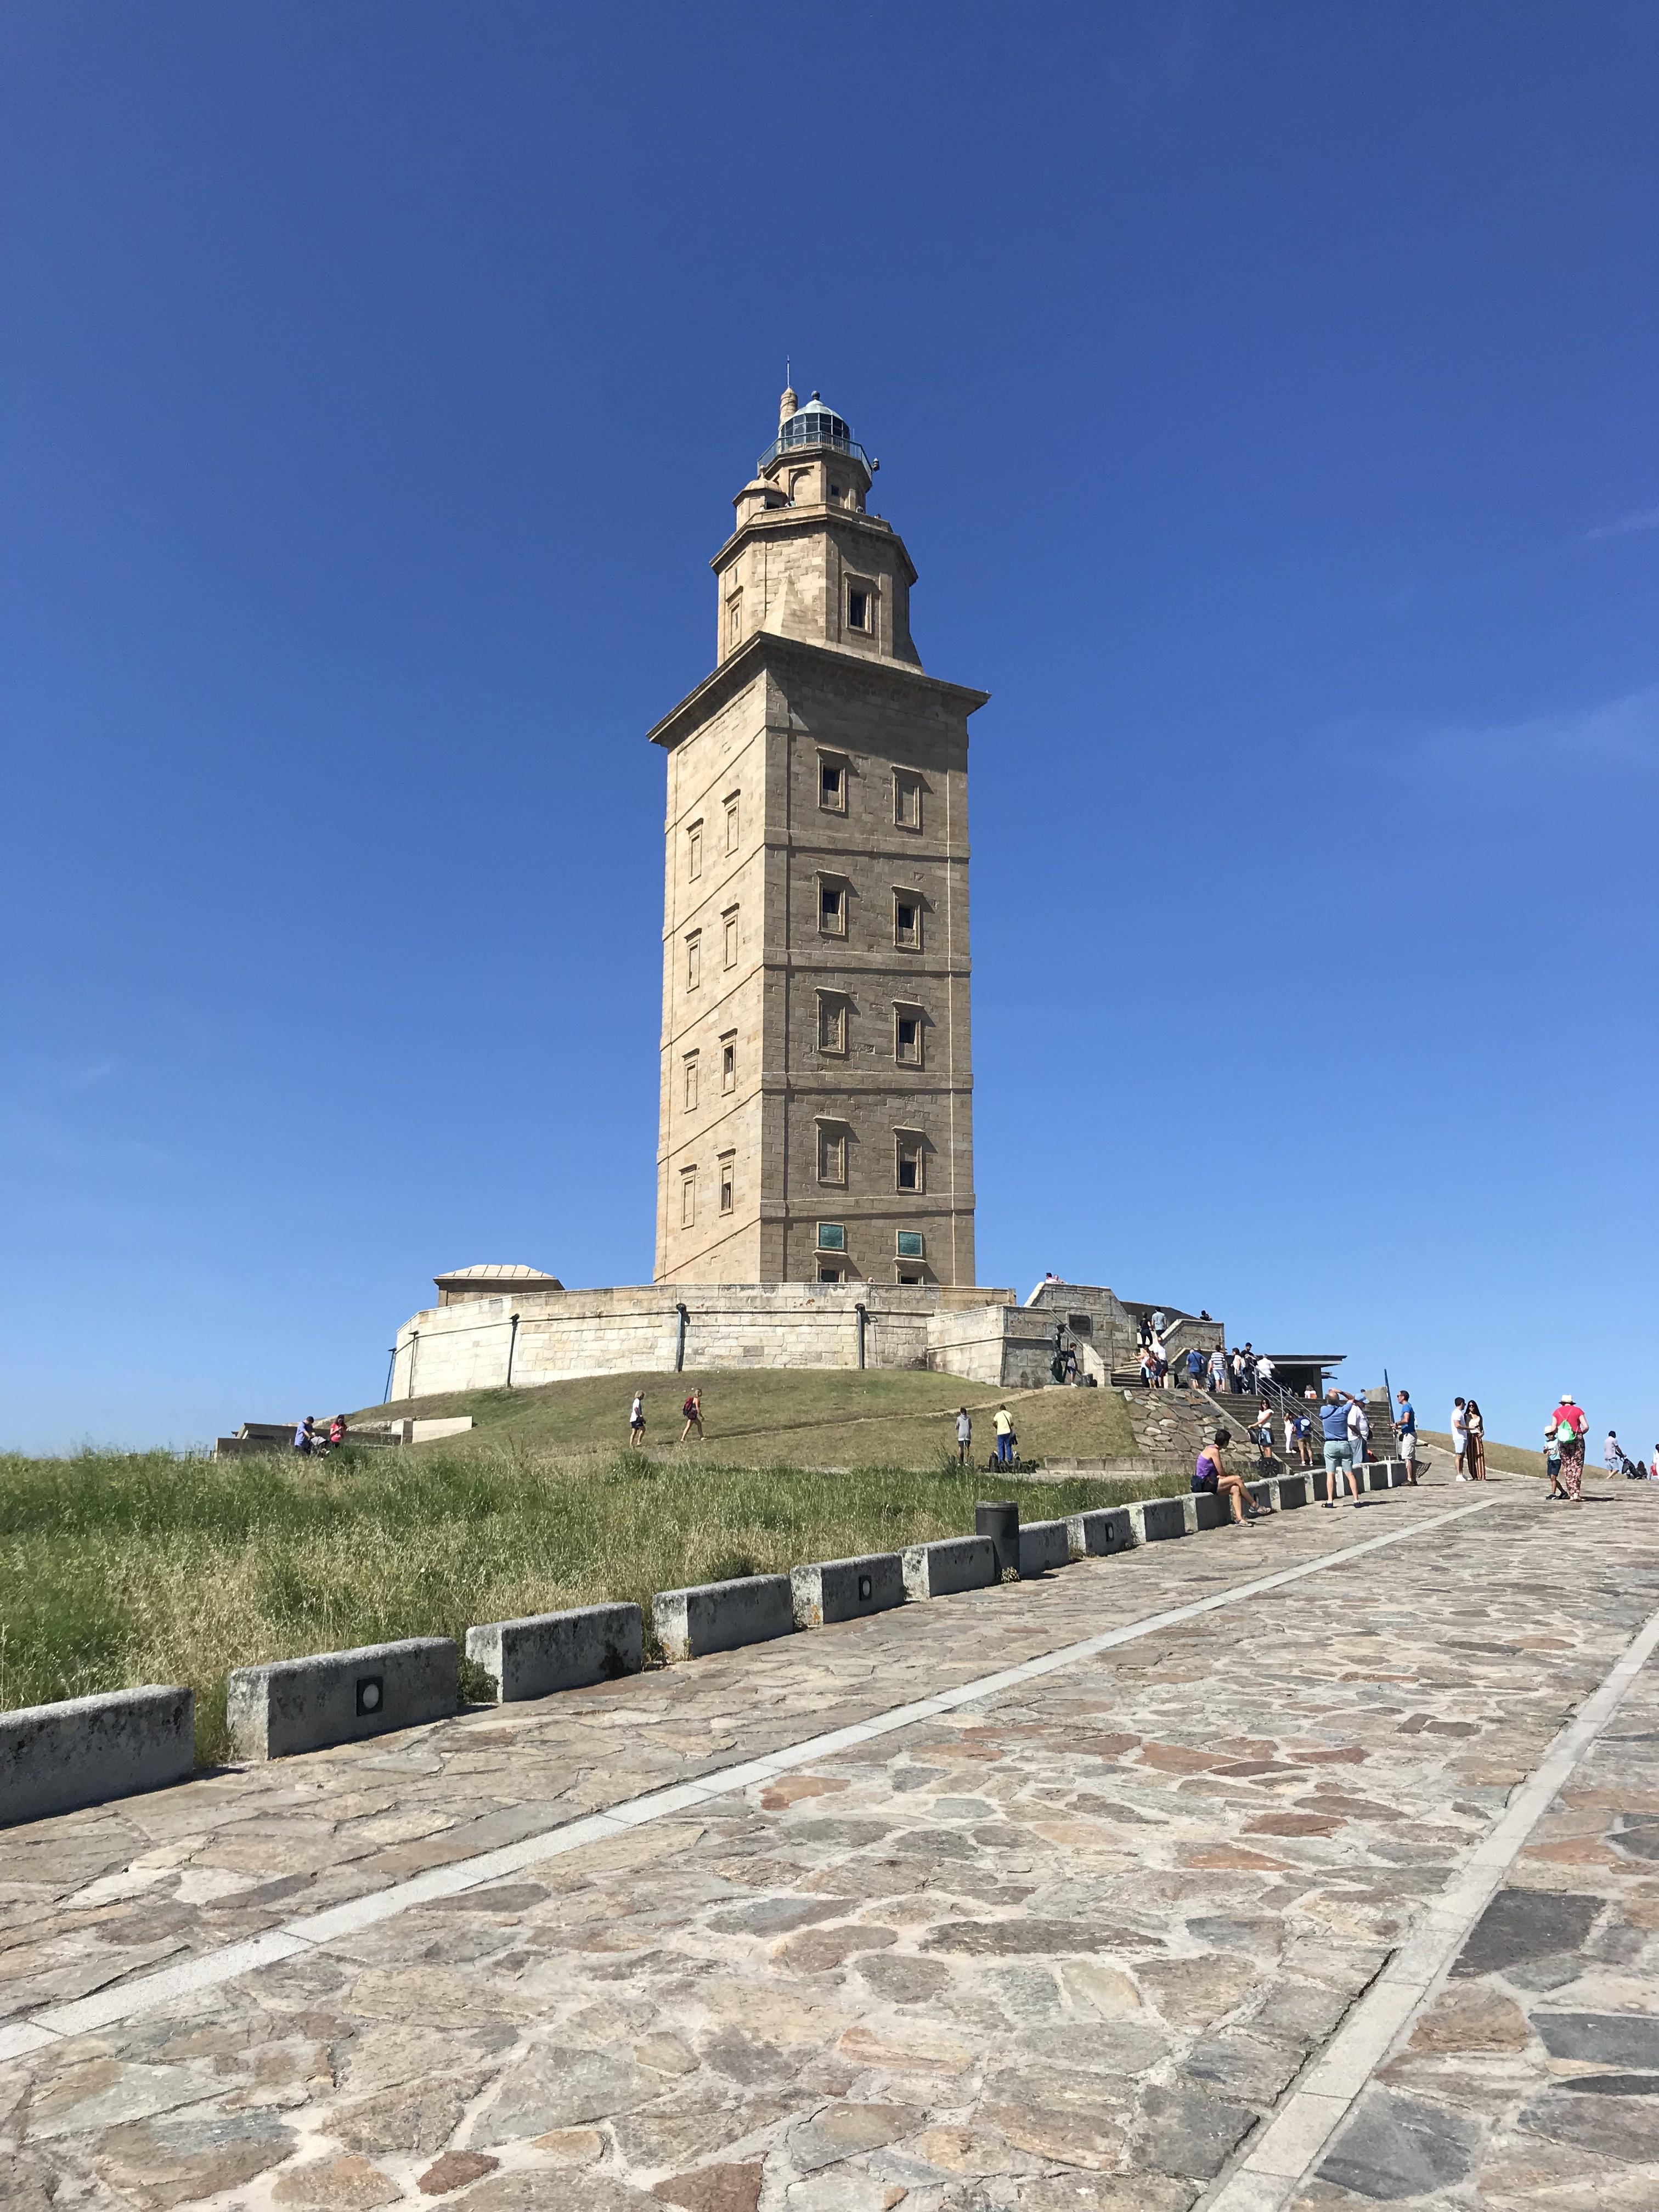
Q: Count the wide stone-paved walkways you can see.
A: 1